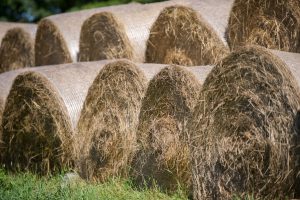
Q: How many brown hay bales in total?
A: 9